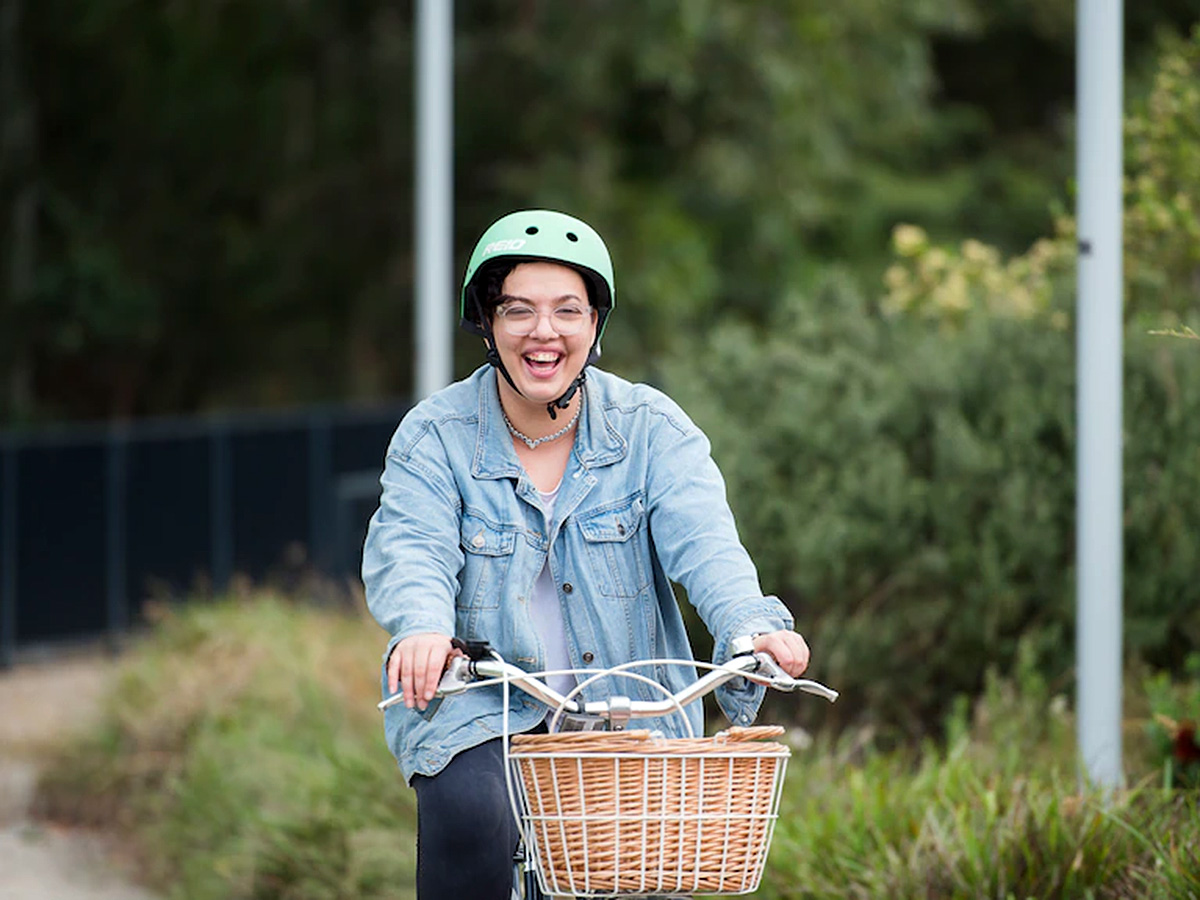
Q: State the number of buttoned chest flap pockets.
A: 2